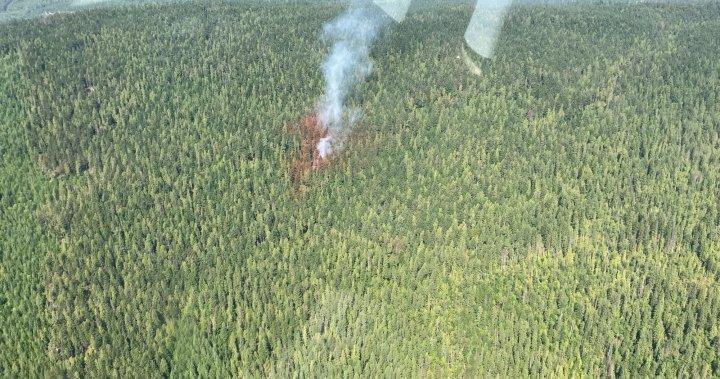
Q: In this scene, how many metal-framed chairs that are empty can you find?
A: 0